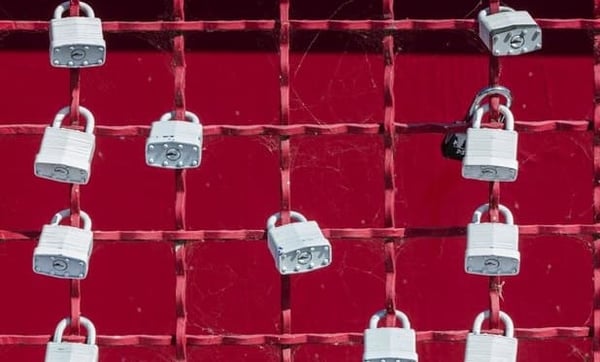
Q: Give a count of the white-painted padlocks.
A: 11